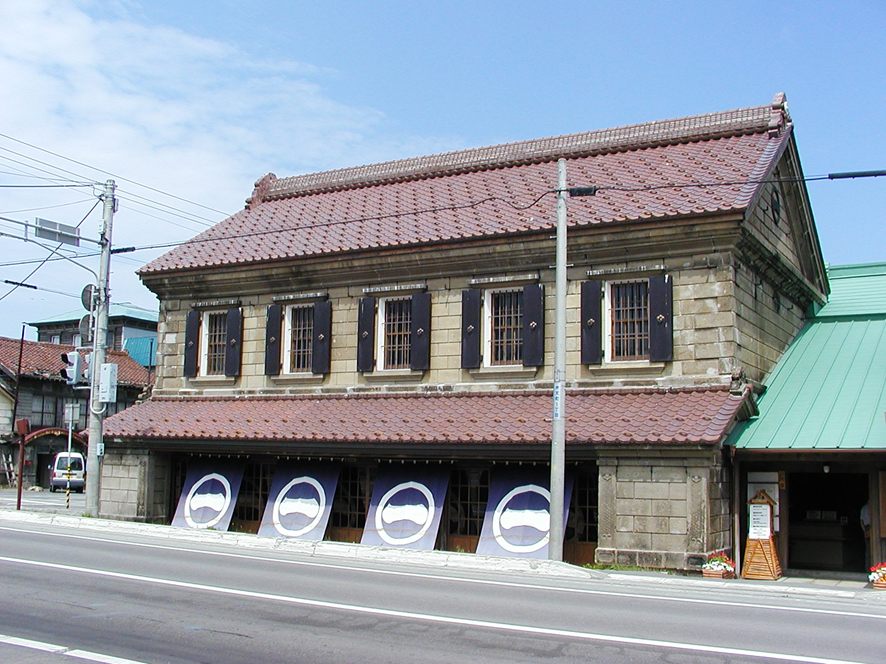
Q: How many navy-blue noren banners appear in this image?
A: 4